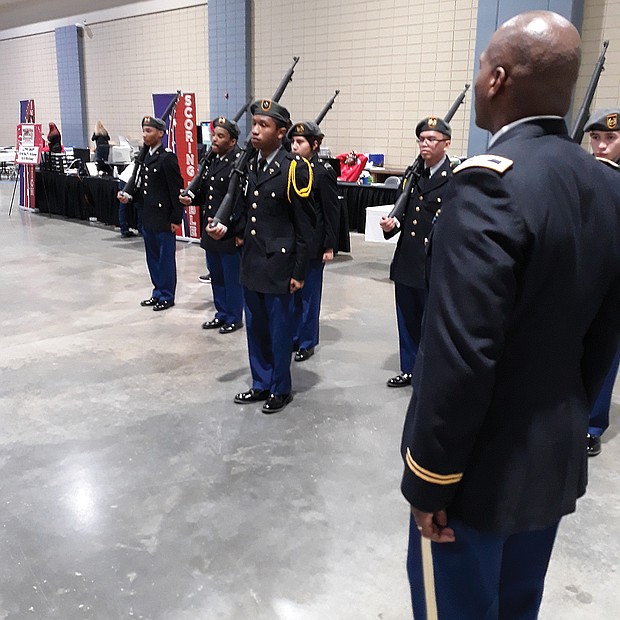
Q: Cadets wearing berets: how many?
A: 6